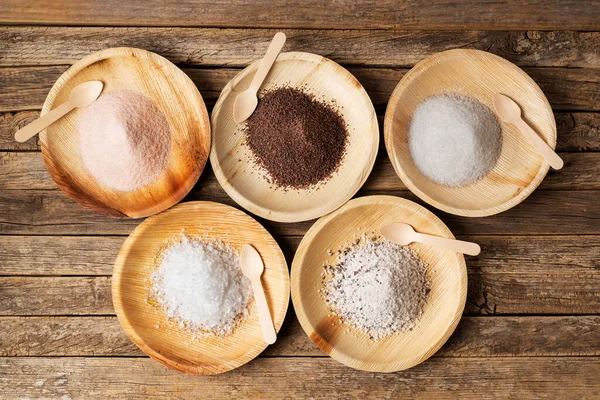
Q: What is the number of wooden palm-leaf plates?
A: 5